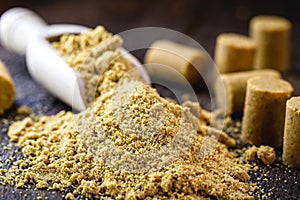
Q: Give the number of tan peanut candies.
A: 7